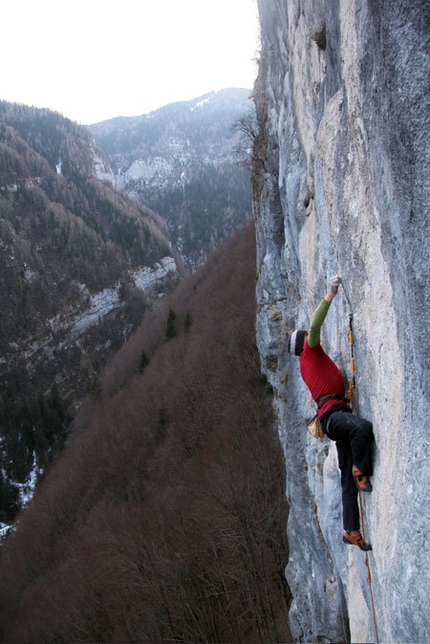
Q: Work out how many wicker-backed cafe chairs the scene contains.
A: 0